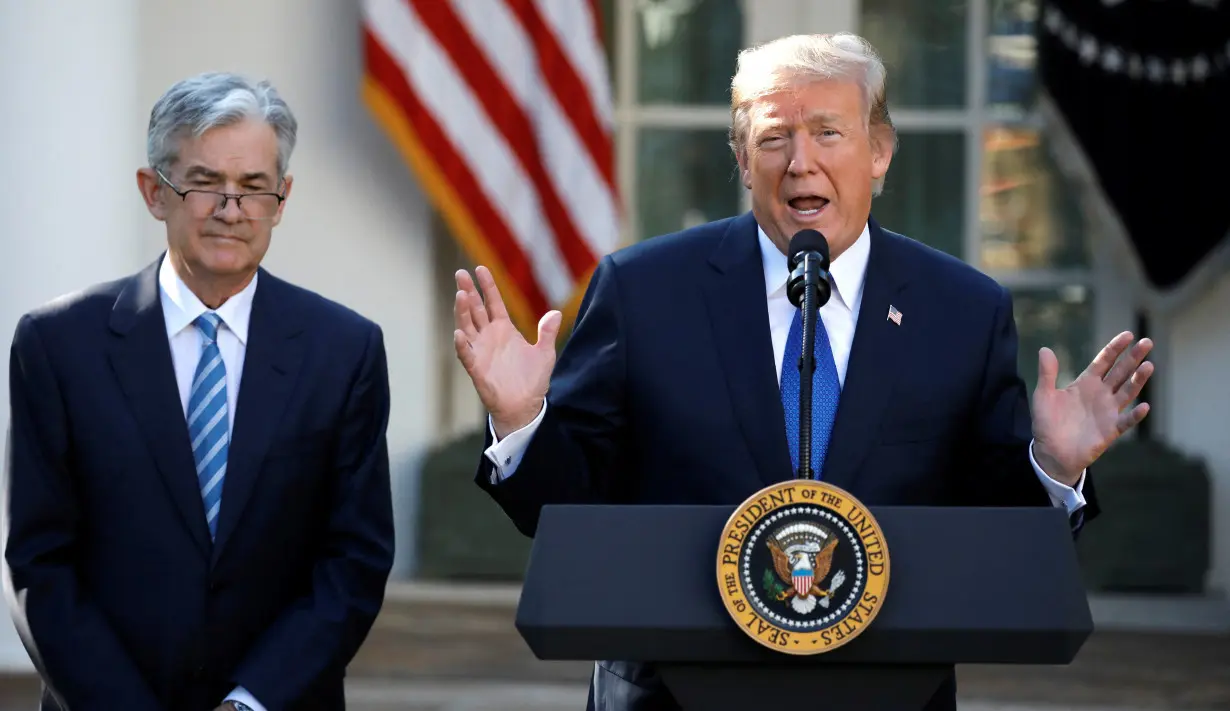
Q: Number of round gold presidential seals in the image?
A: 1